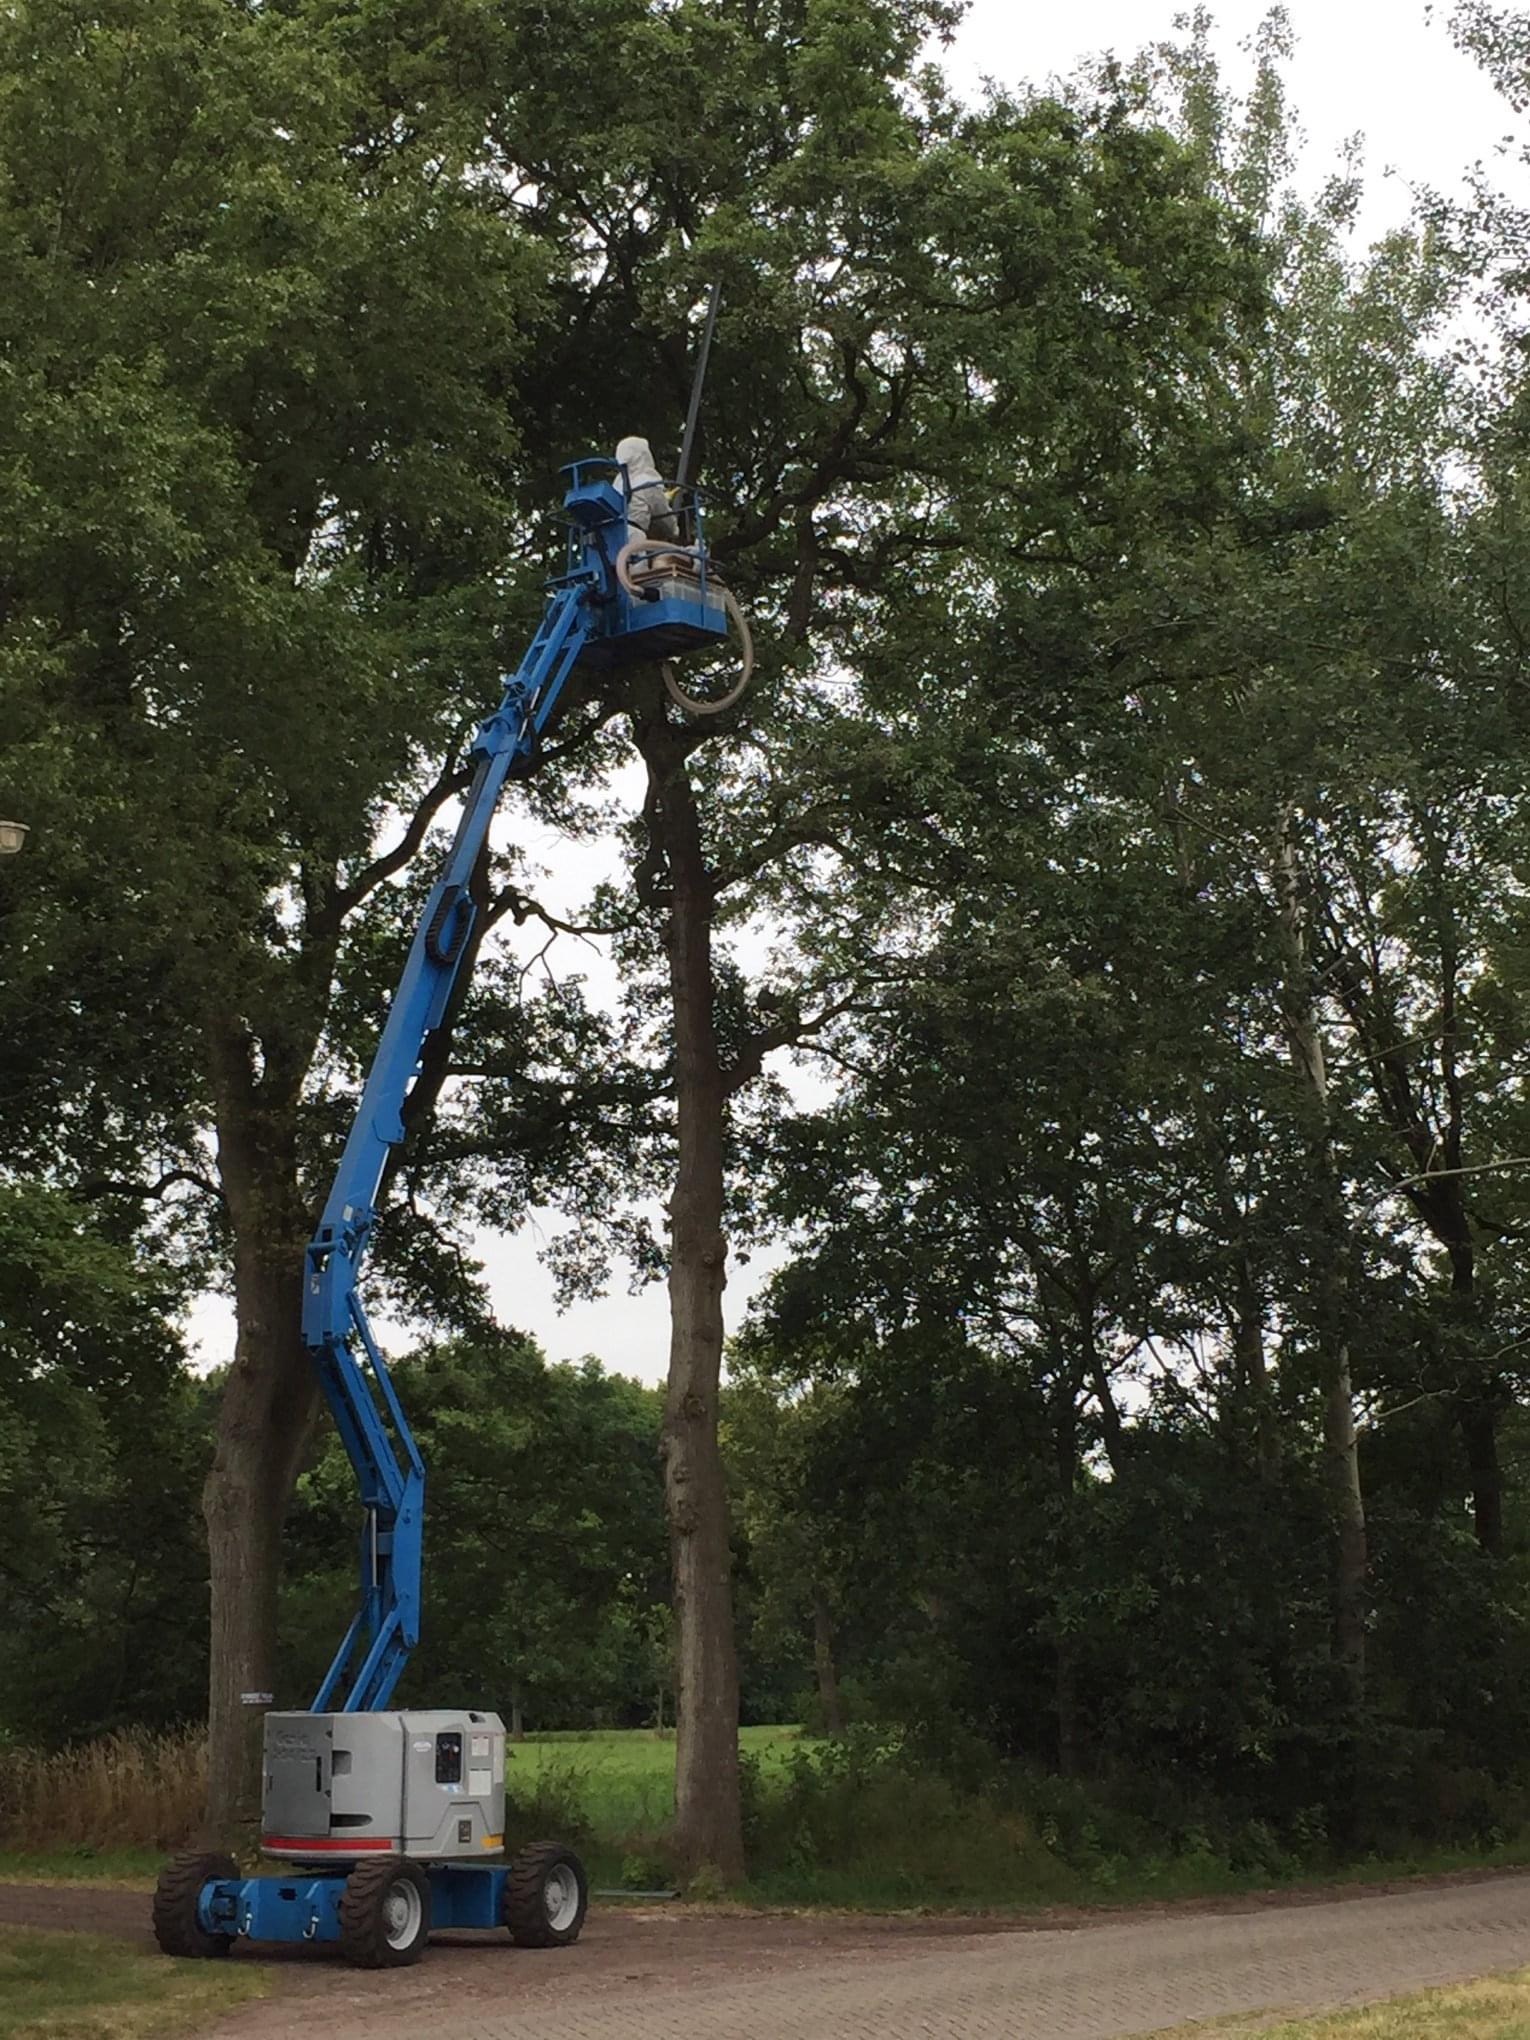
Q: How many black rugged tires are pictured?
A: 3